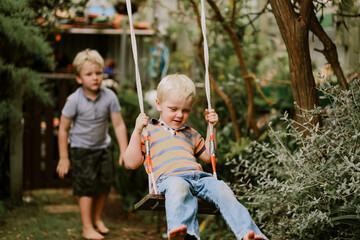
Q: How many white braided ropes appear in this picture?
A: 2